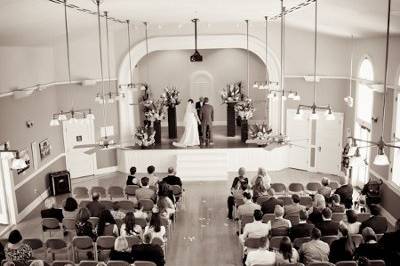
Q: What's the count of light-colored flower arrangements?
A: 6